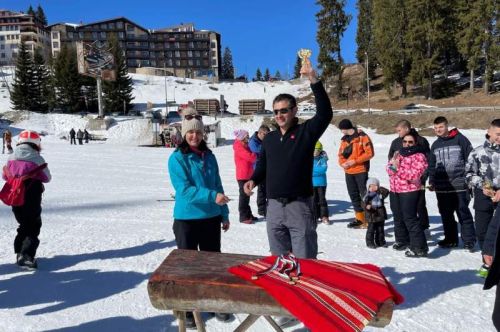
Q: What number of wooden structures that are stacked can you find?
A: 2